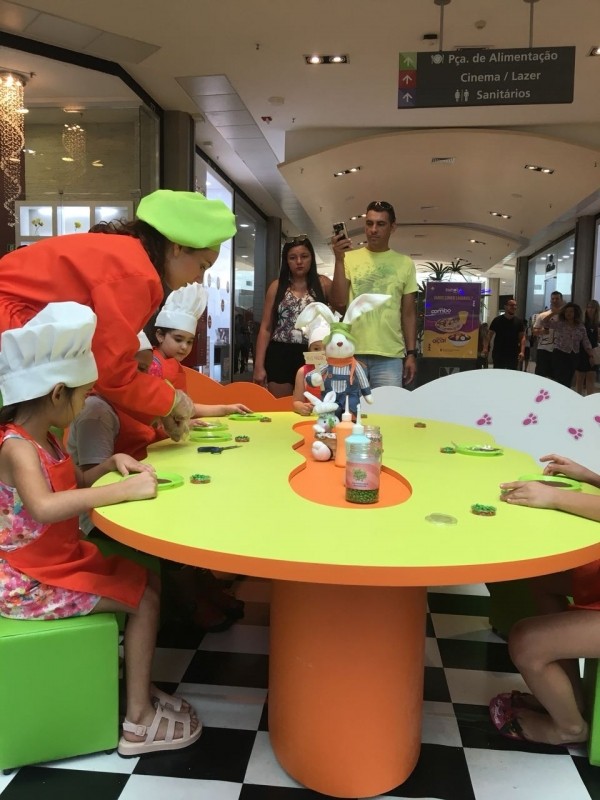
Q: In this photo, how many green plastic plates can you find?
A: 6